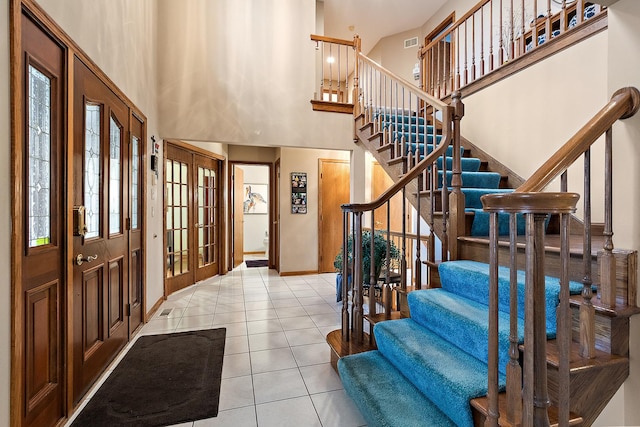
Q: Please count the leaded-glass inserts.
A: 4